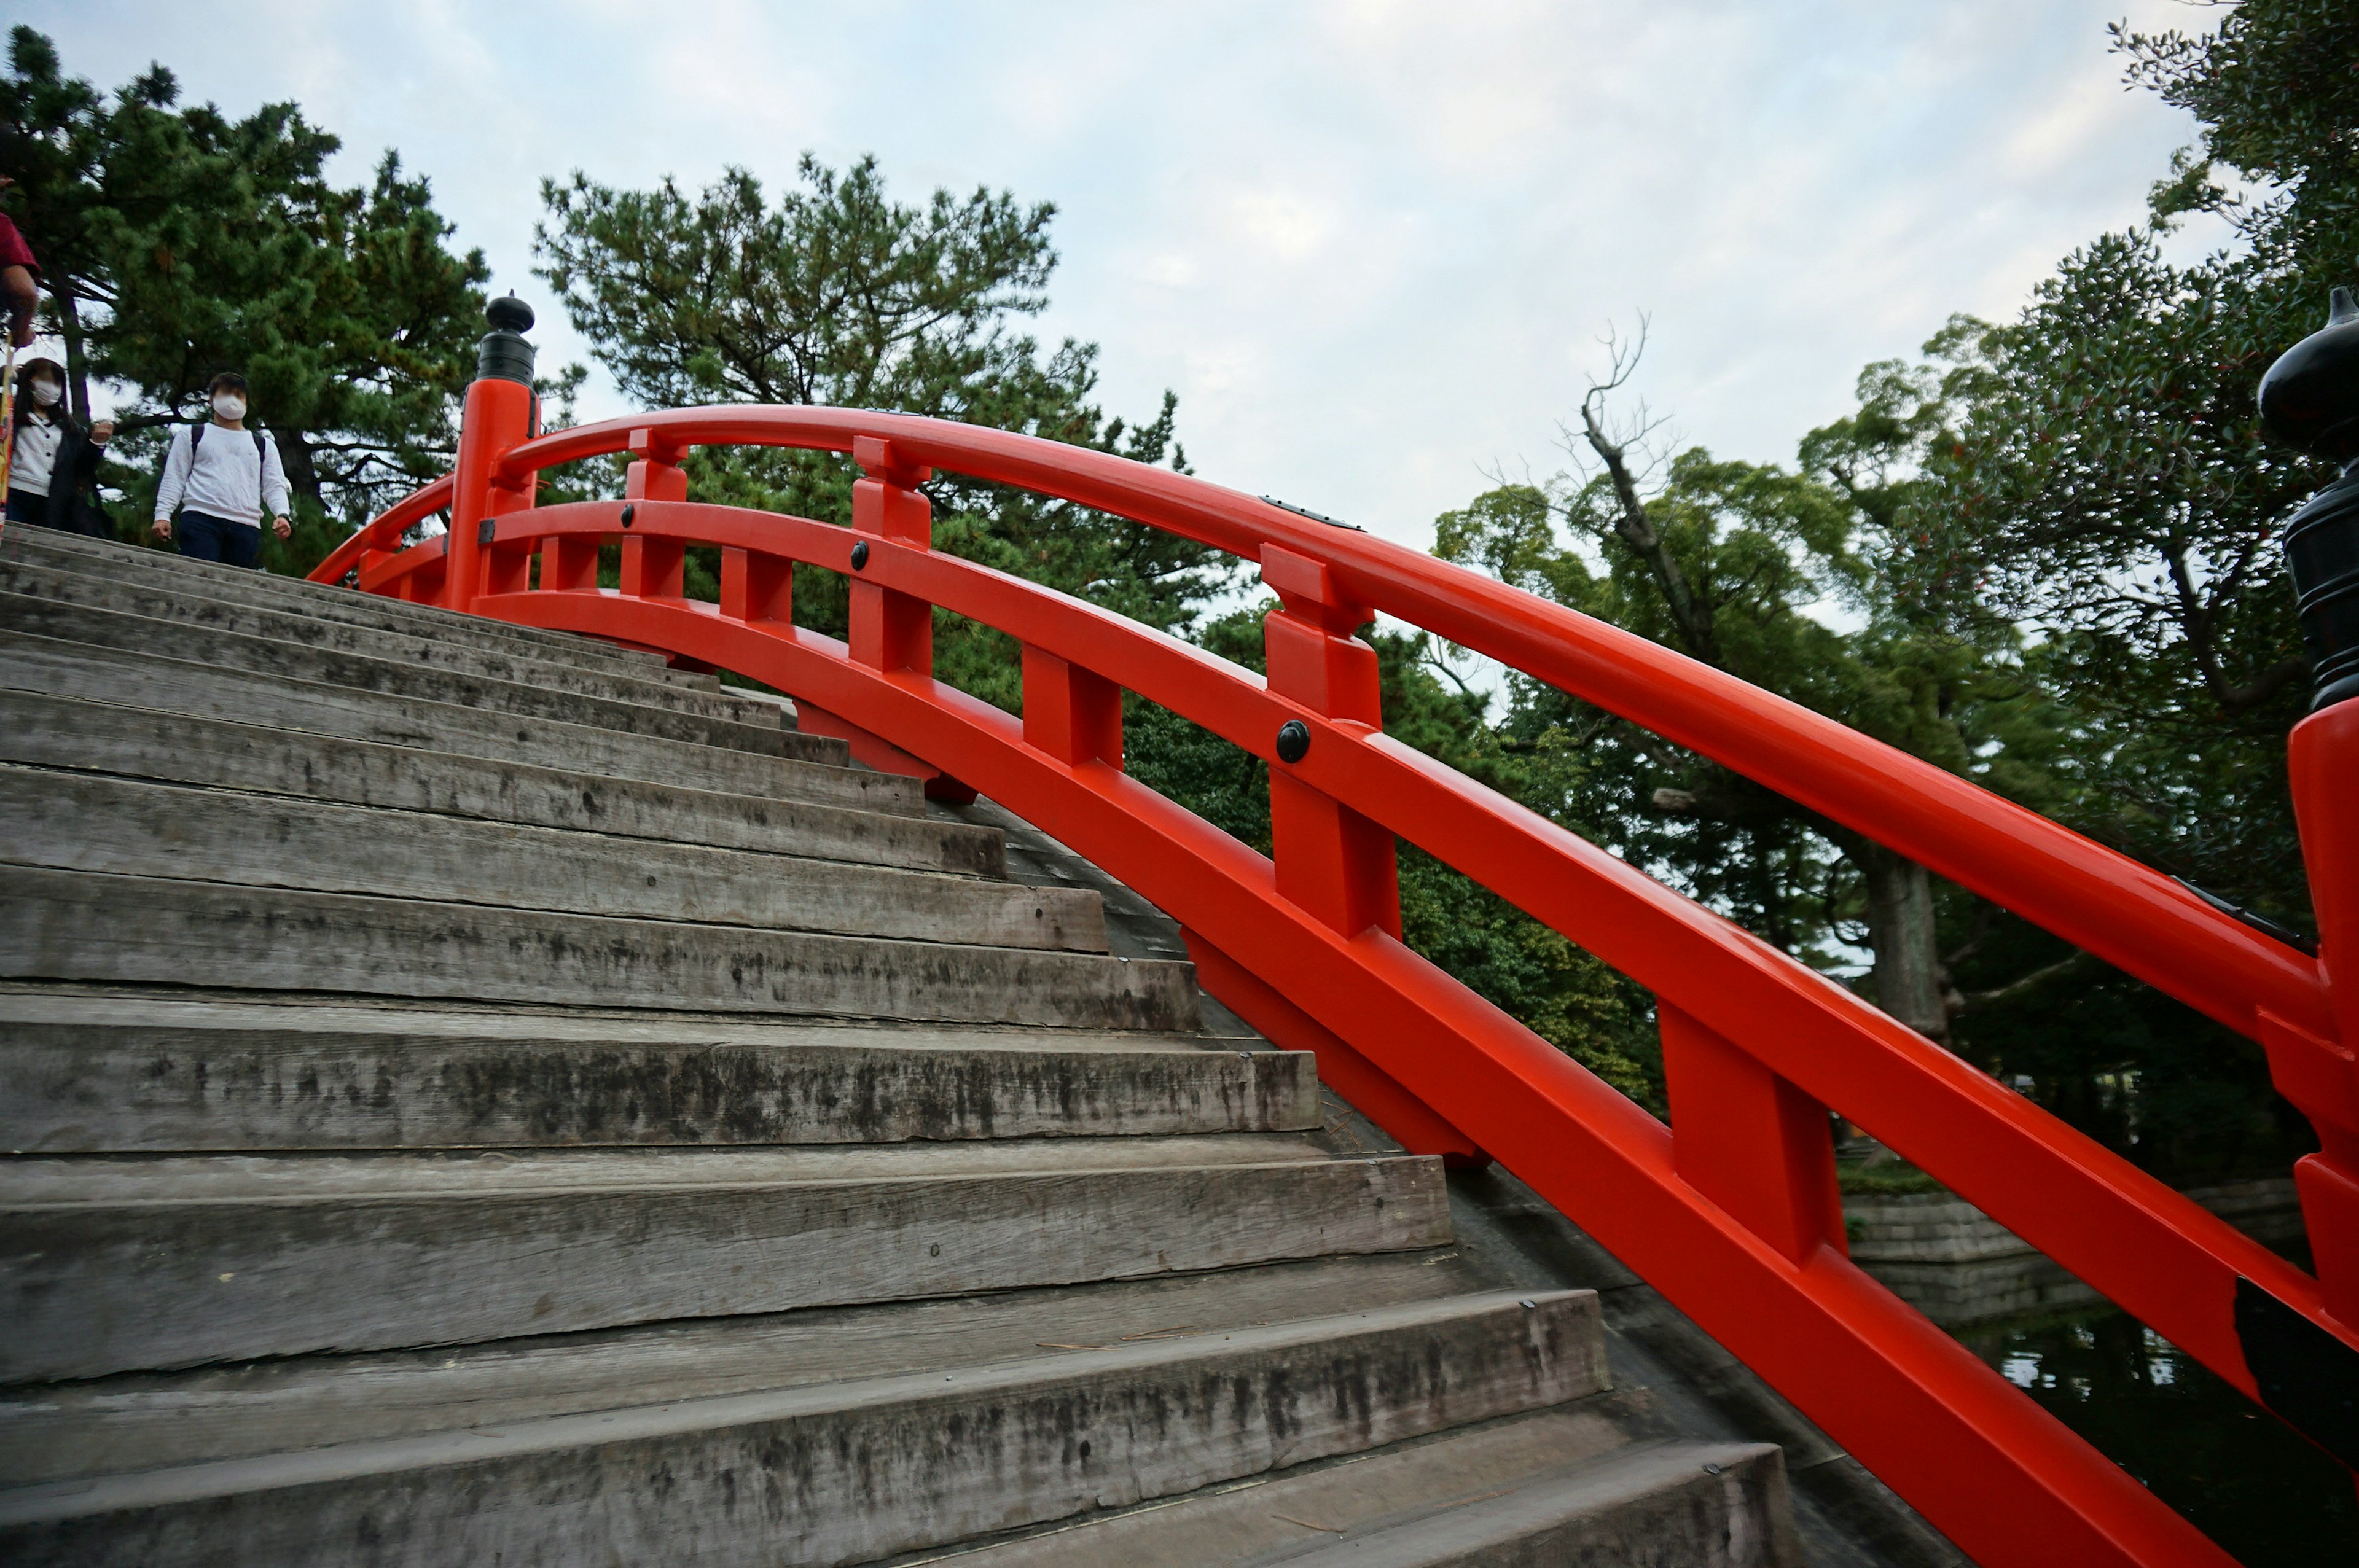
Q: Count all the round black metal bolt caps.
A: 3